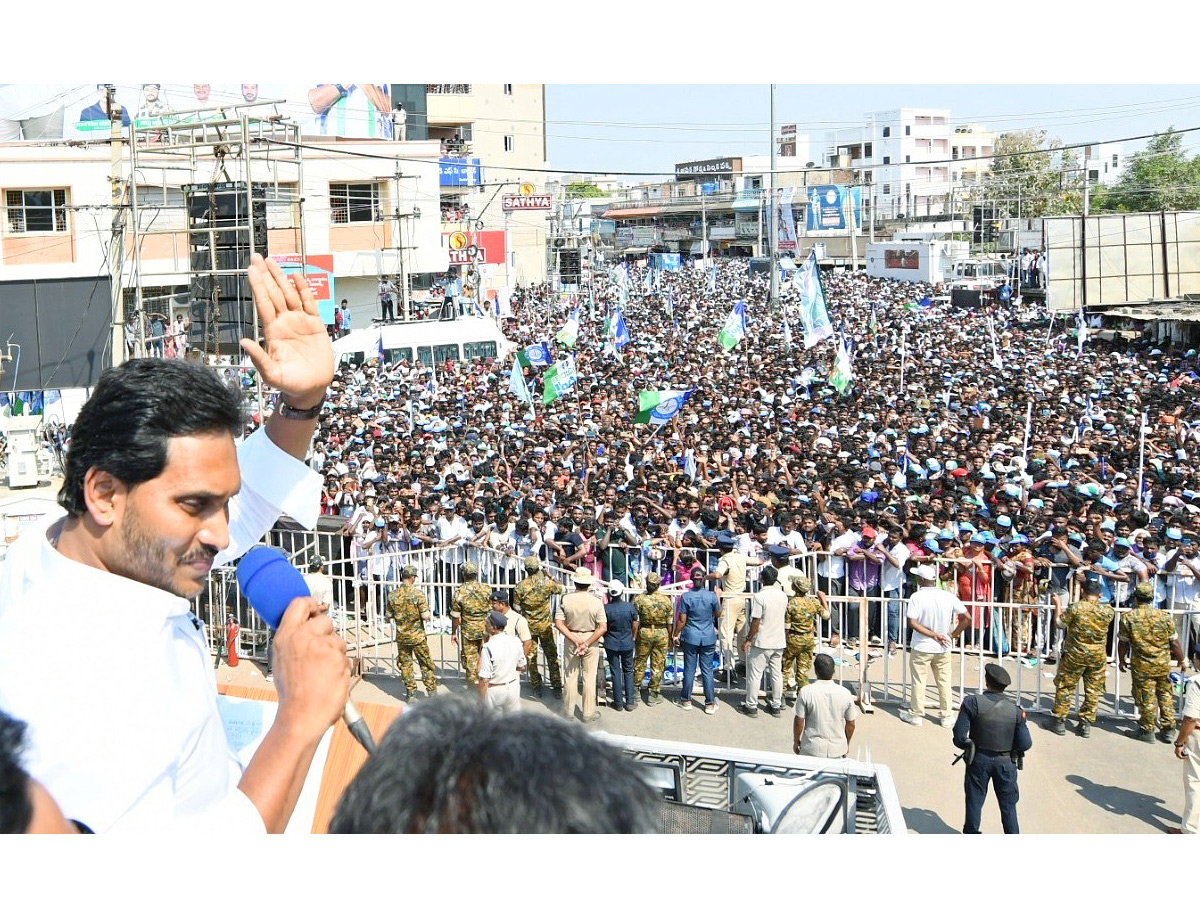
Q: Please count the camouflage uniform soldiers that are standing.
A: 7